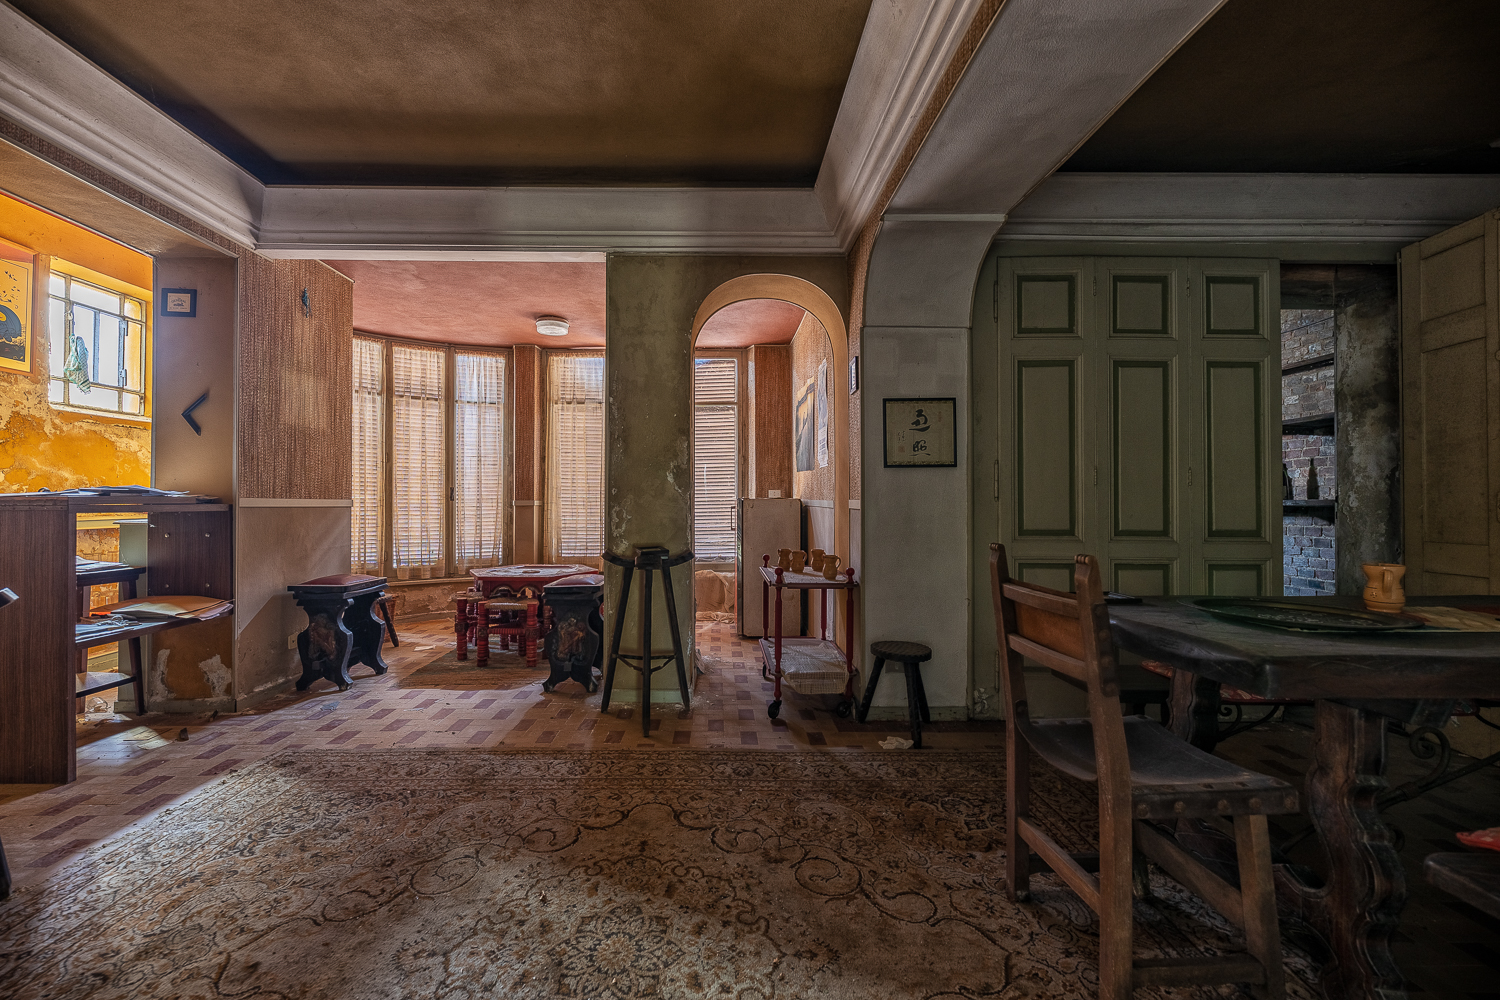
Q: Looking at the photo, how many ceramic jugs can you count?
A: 5